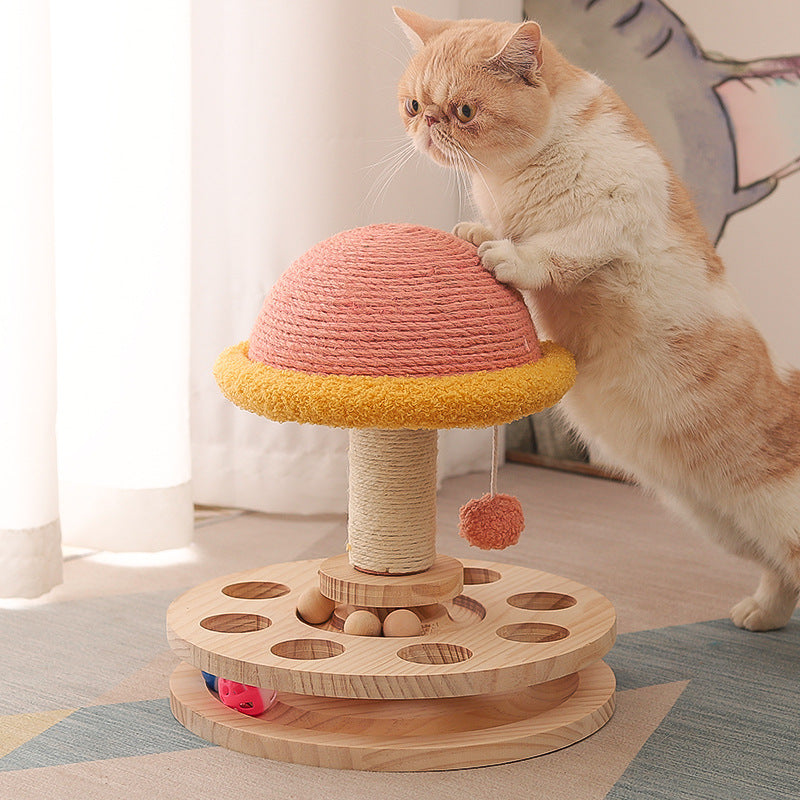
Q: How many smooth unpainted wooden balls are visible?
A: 3